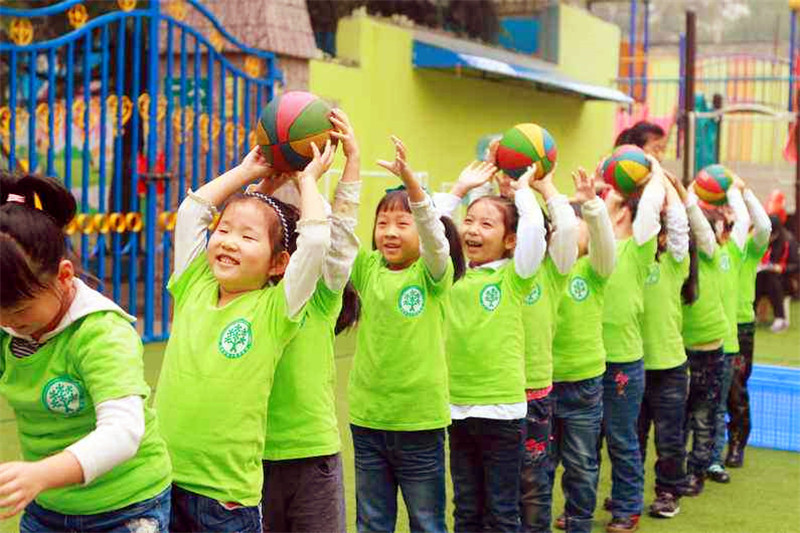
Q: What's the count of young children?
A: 12